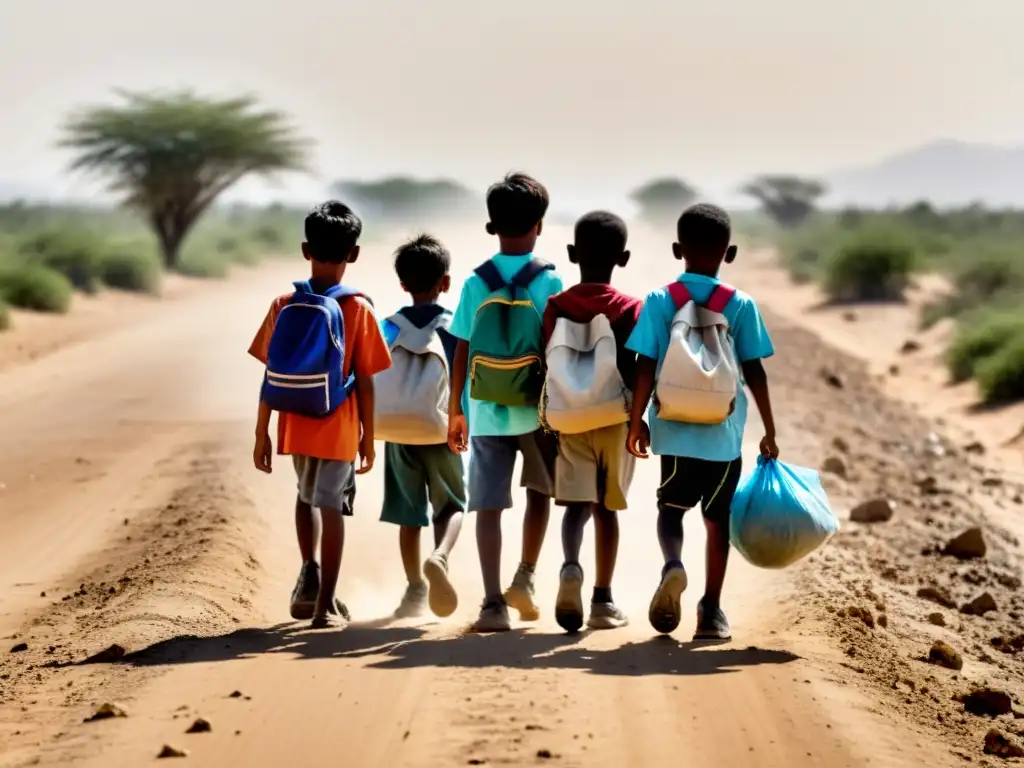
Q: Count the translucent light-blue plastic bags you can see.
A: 1